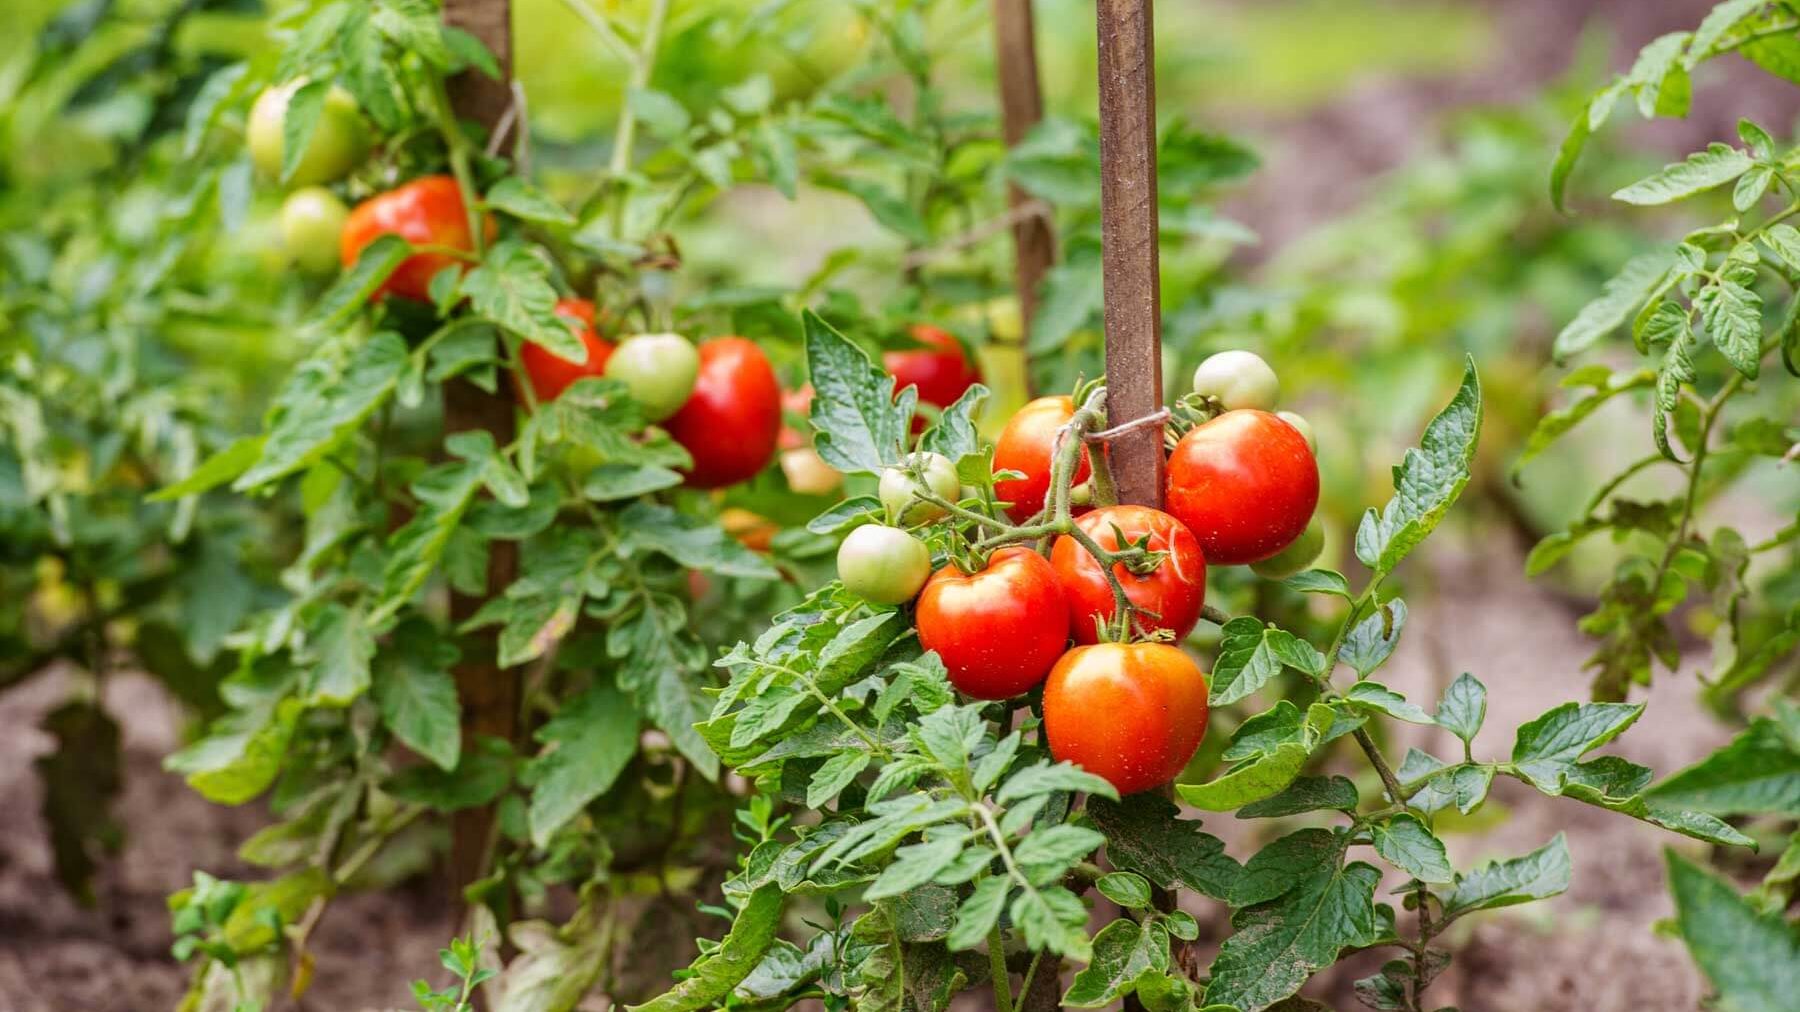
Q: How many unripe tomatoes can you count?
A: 8